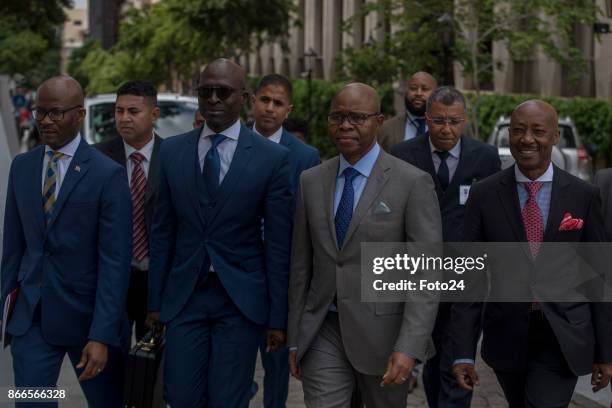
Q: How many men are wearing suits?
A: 8